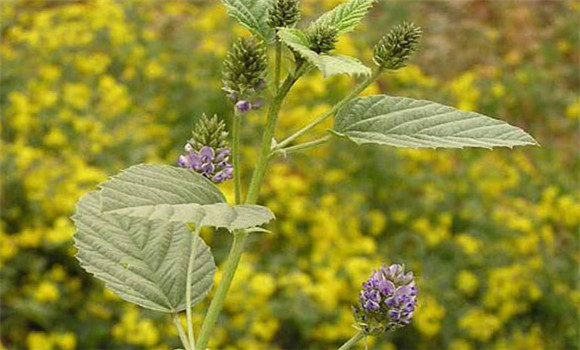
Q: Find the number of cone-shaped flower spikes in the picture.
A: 6